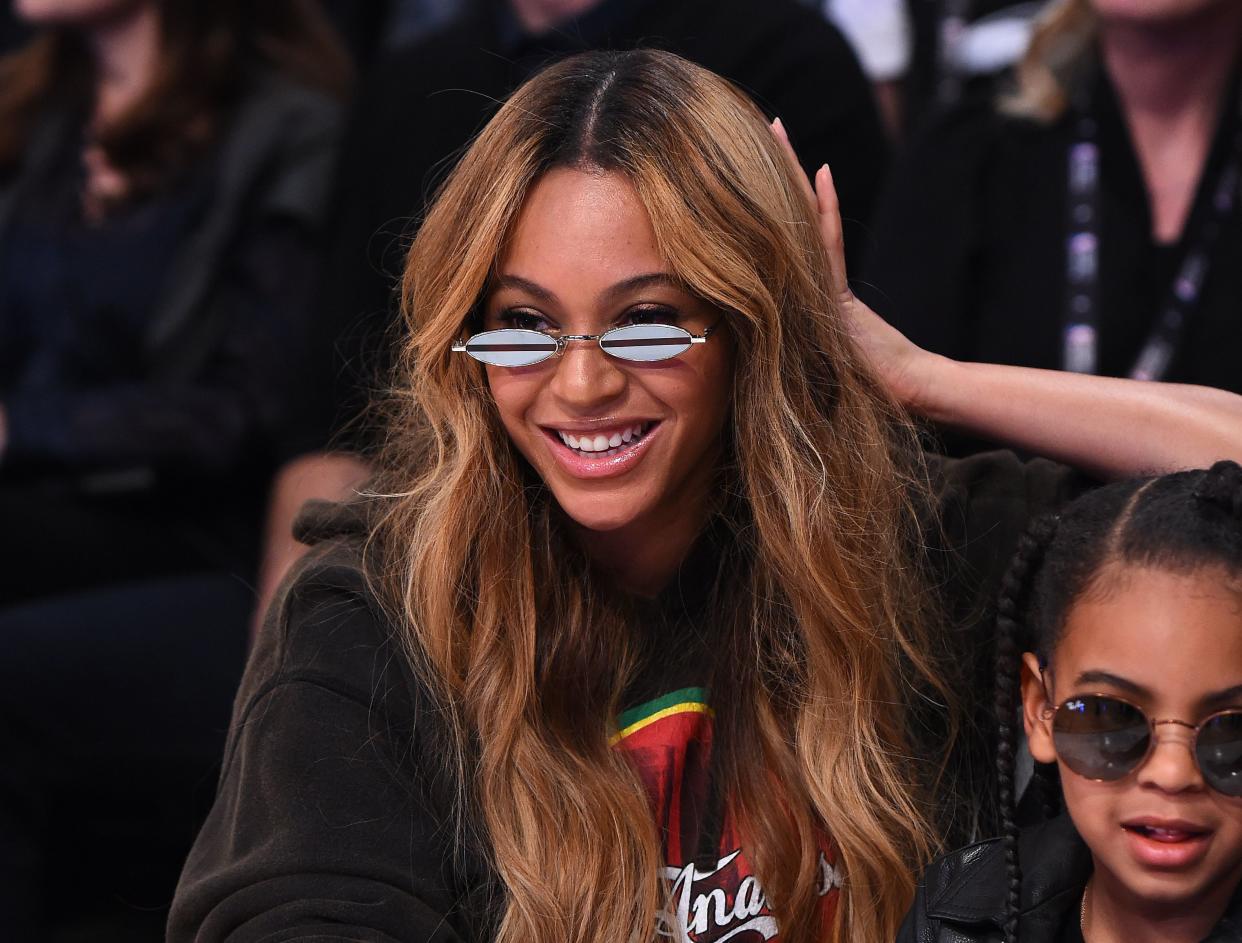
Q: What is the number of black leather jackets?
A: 1